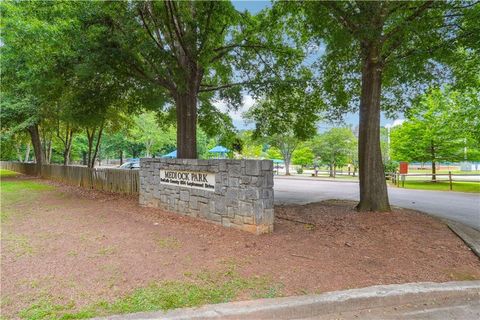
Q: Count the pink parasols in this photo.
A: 0